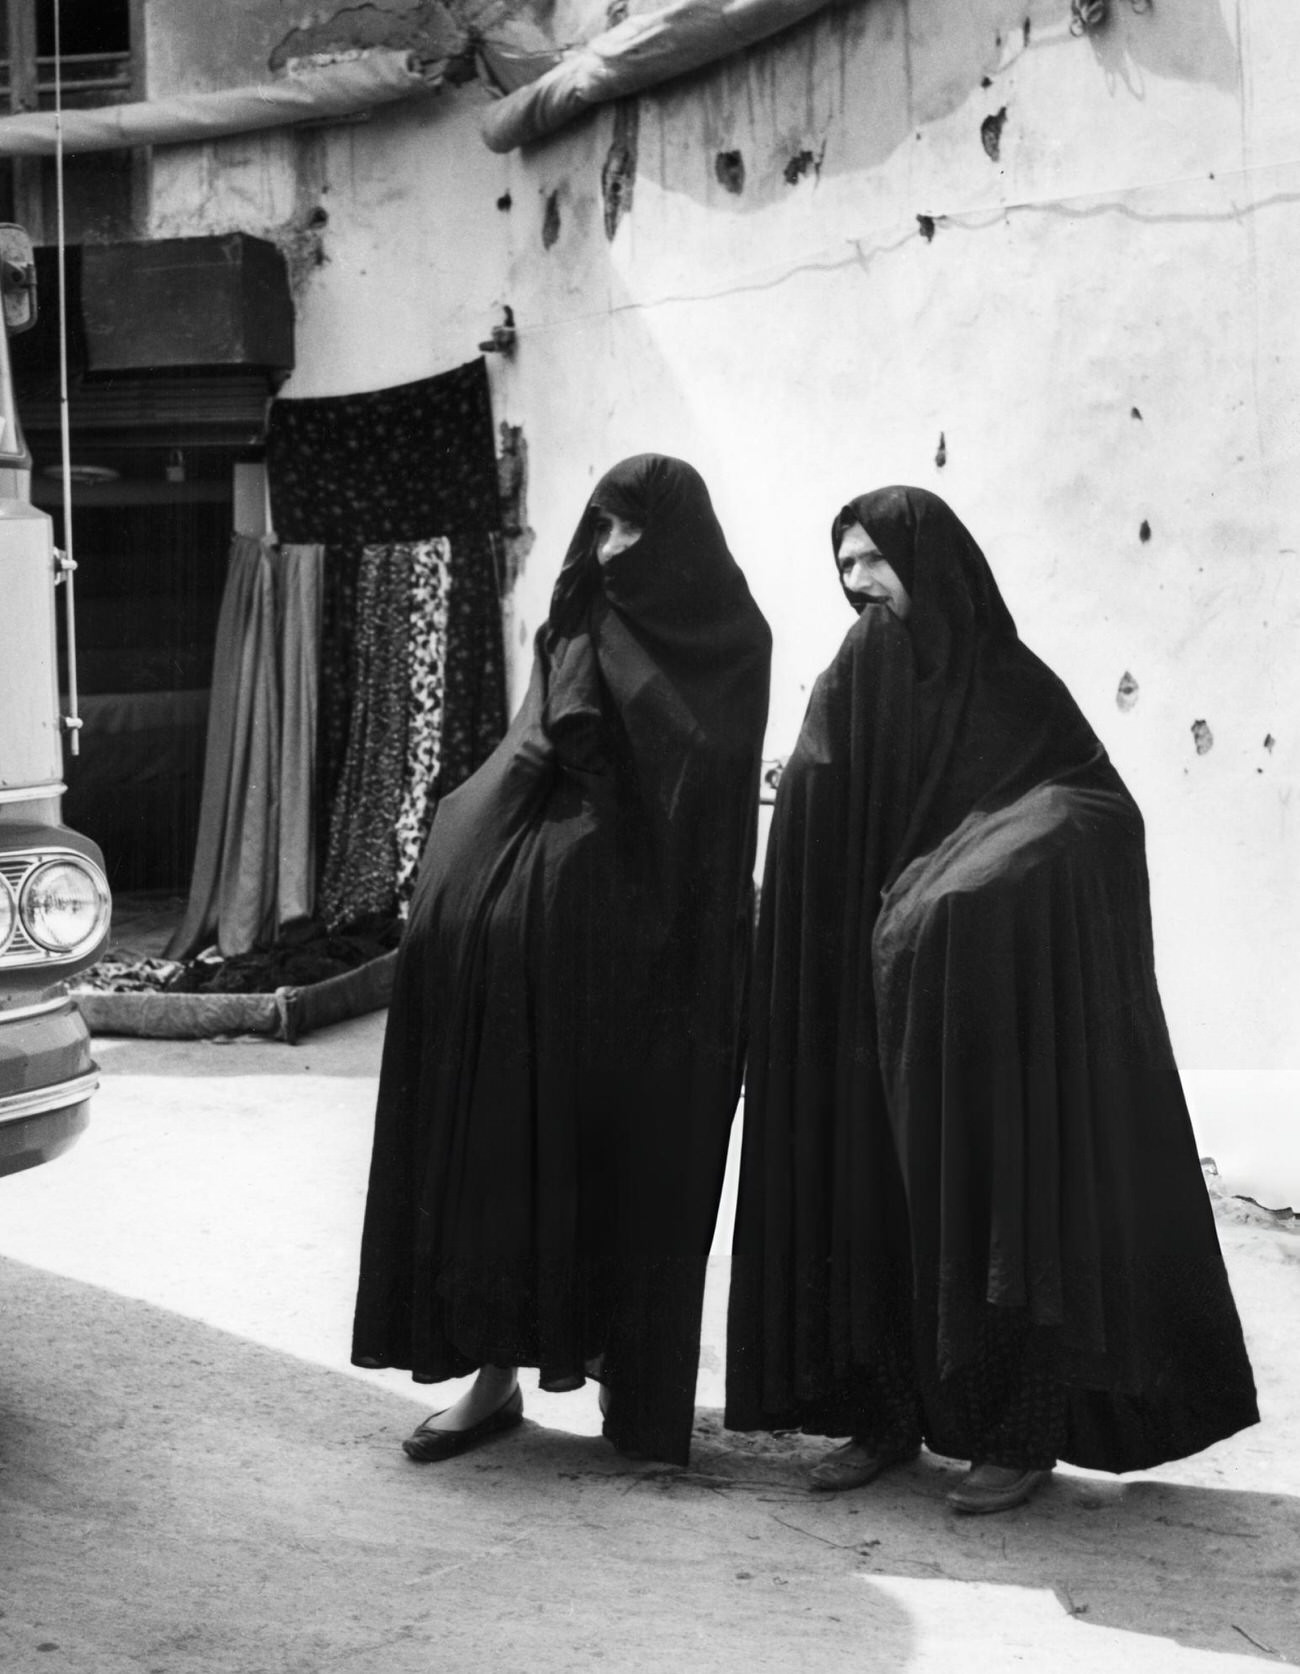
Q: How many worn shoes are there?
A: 3